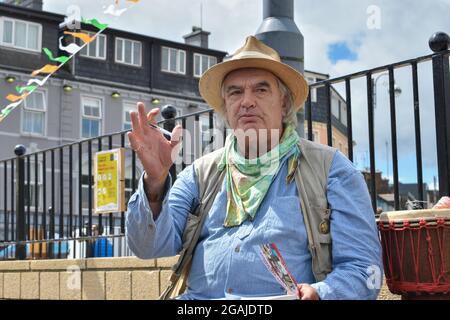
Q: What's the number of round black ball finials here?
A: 3